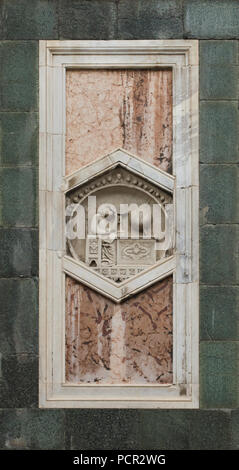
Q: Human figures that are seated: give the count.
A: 1